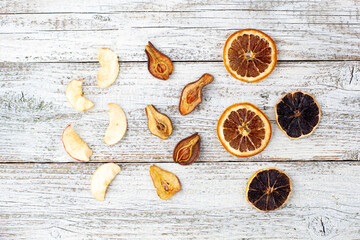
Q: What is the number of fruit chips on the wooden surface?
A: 14